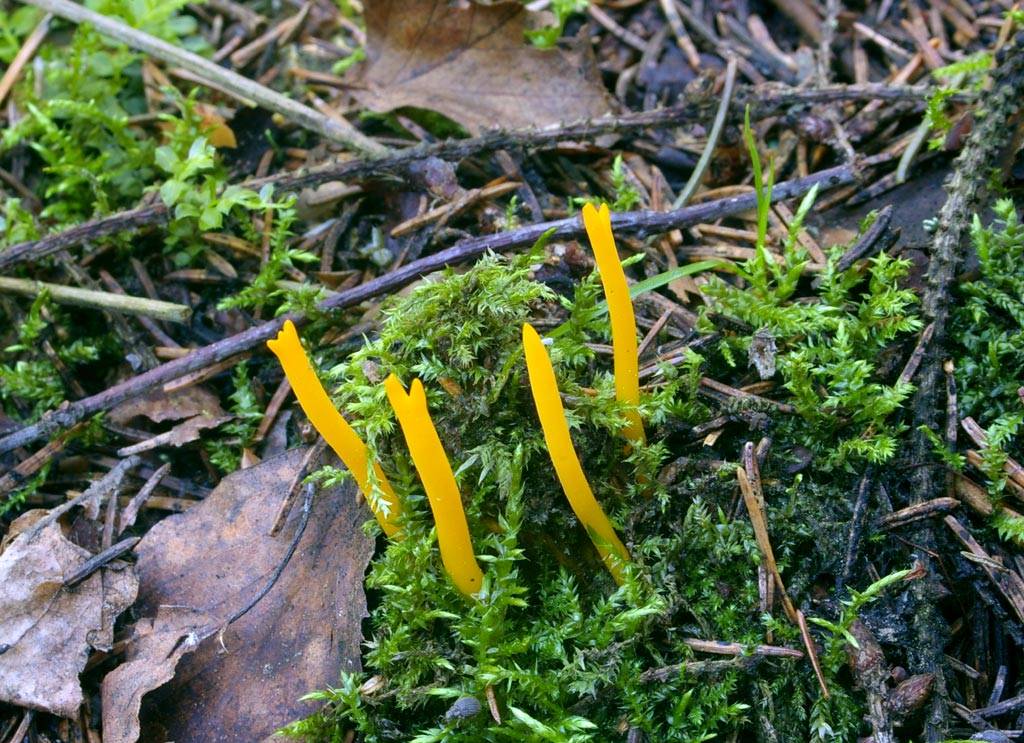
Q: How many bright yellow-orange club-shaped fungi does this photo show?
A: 4